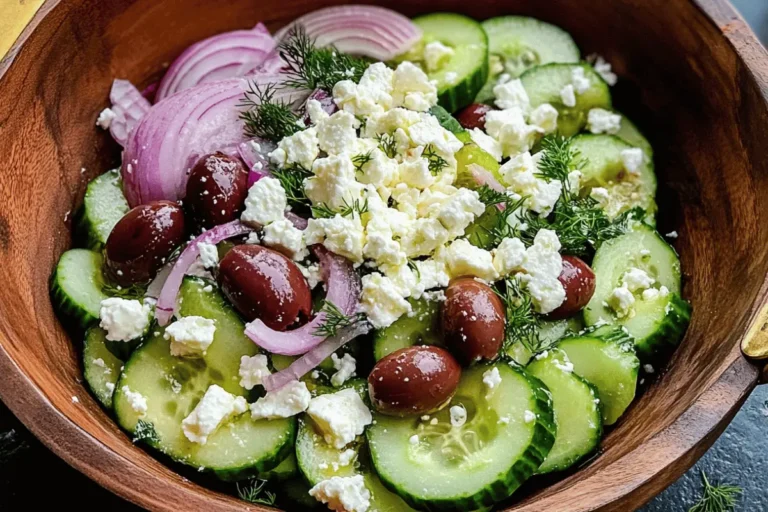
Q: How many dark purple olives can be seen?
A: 7